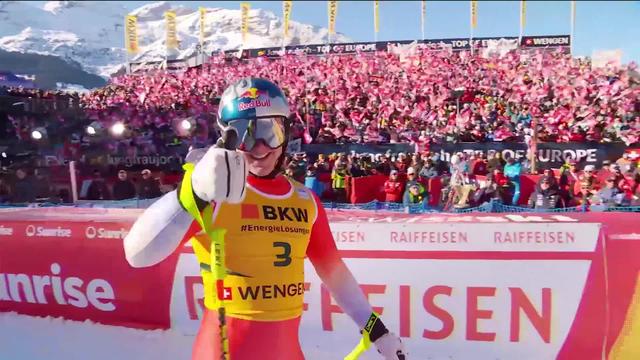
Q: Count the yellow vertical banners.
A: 11